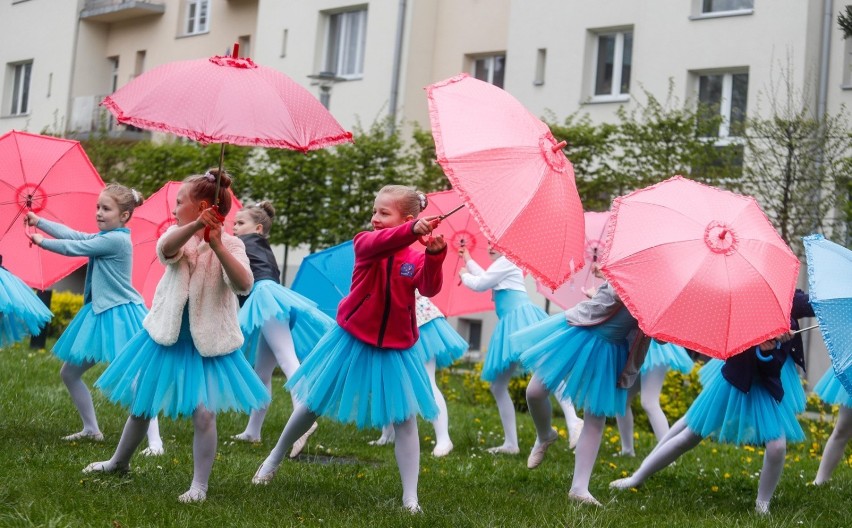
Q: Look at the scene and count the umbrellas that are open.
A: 9